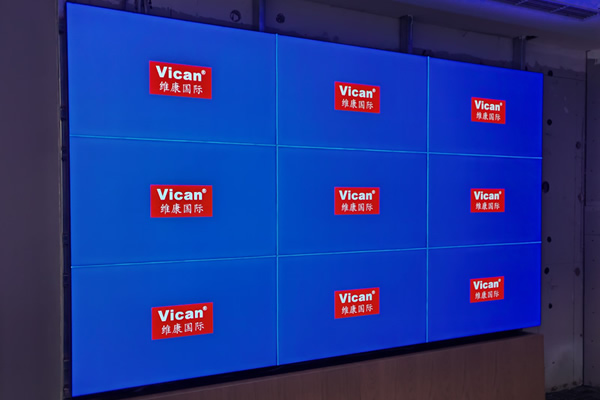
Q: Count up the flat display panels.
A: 9